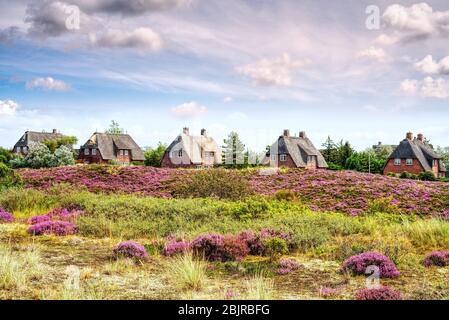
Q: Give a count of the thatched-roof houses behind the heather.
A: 5